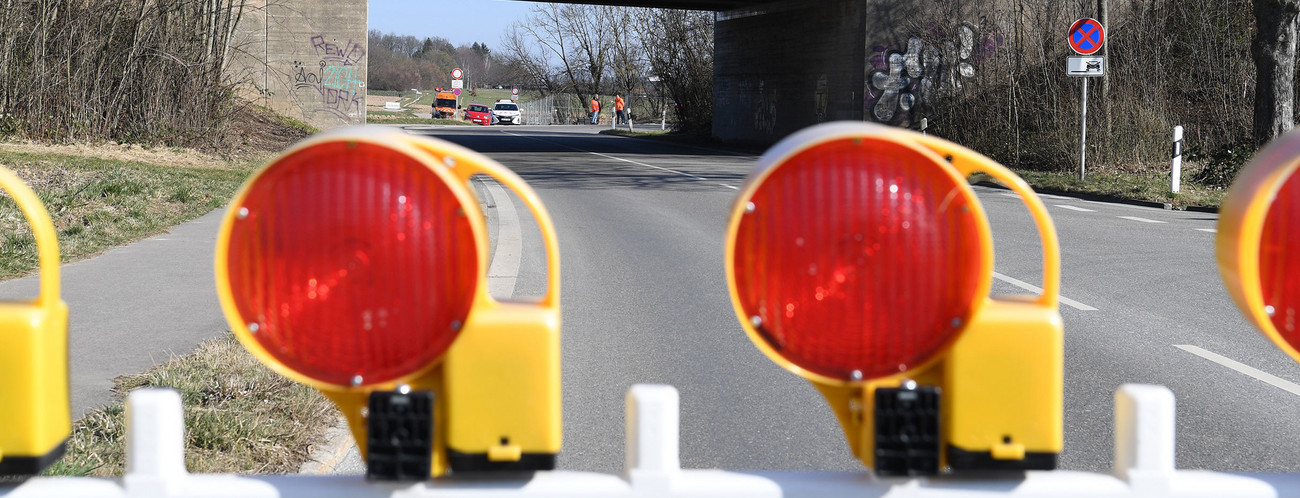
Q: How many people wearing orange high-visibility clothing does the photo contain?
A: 2